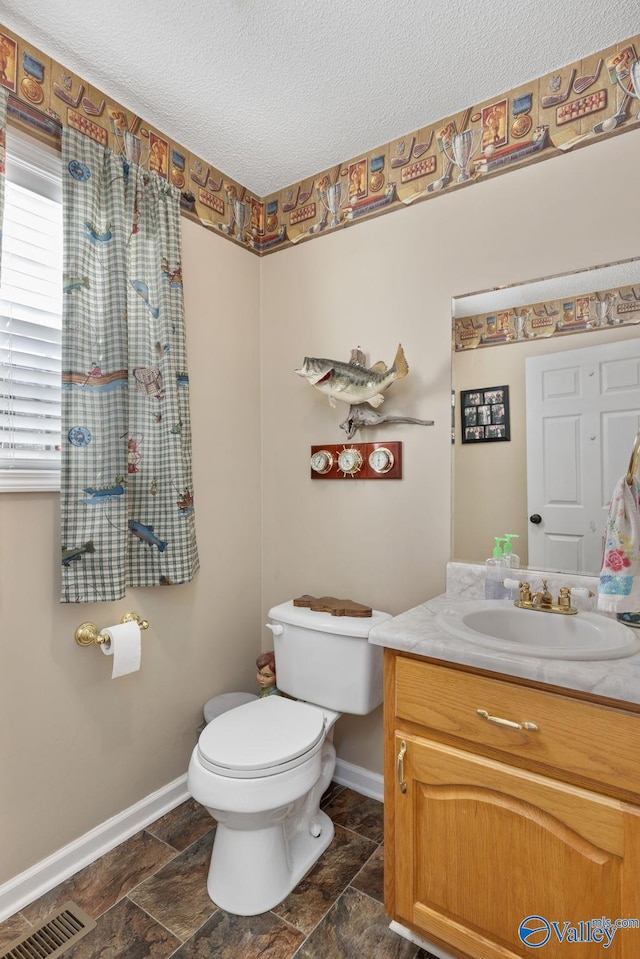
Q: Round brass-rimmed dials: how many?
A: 3